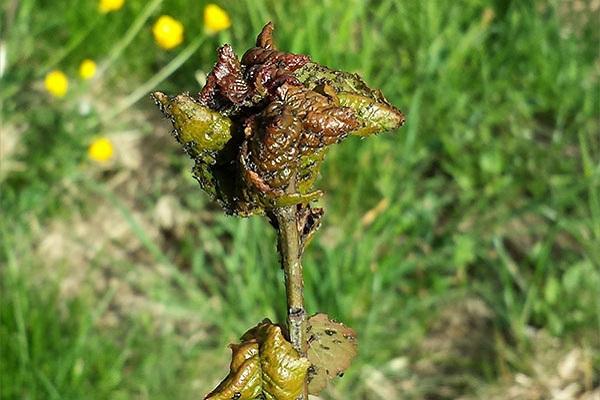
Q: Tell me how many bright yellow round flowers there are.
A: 6